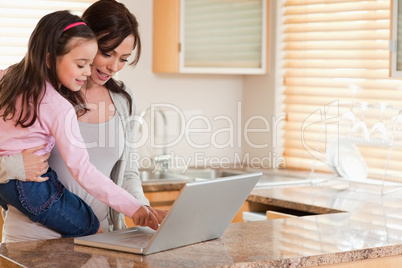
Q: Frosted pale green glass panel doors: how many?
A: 2